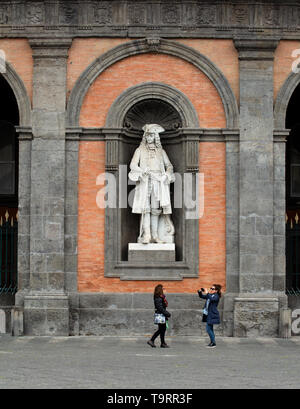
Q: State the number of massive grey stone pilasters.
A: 2